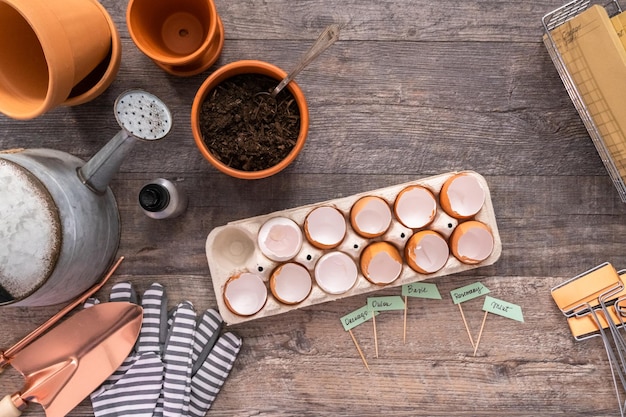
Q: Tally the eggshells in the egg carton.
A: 11